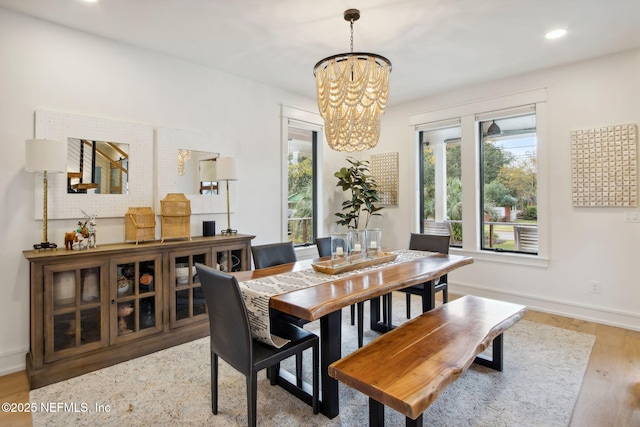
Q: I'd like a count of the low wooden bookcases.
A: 1